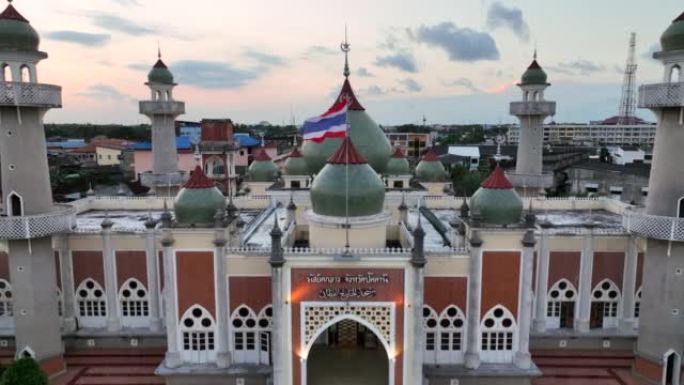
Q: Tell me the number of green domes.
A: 12